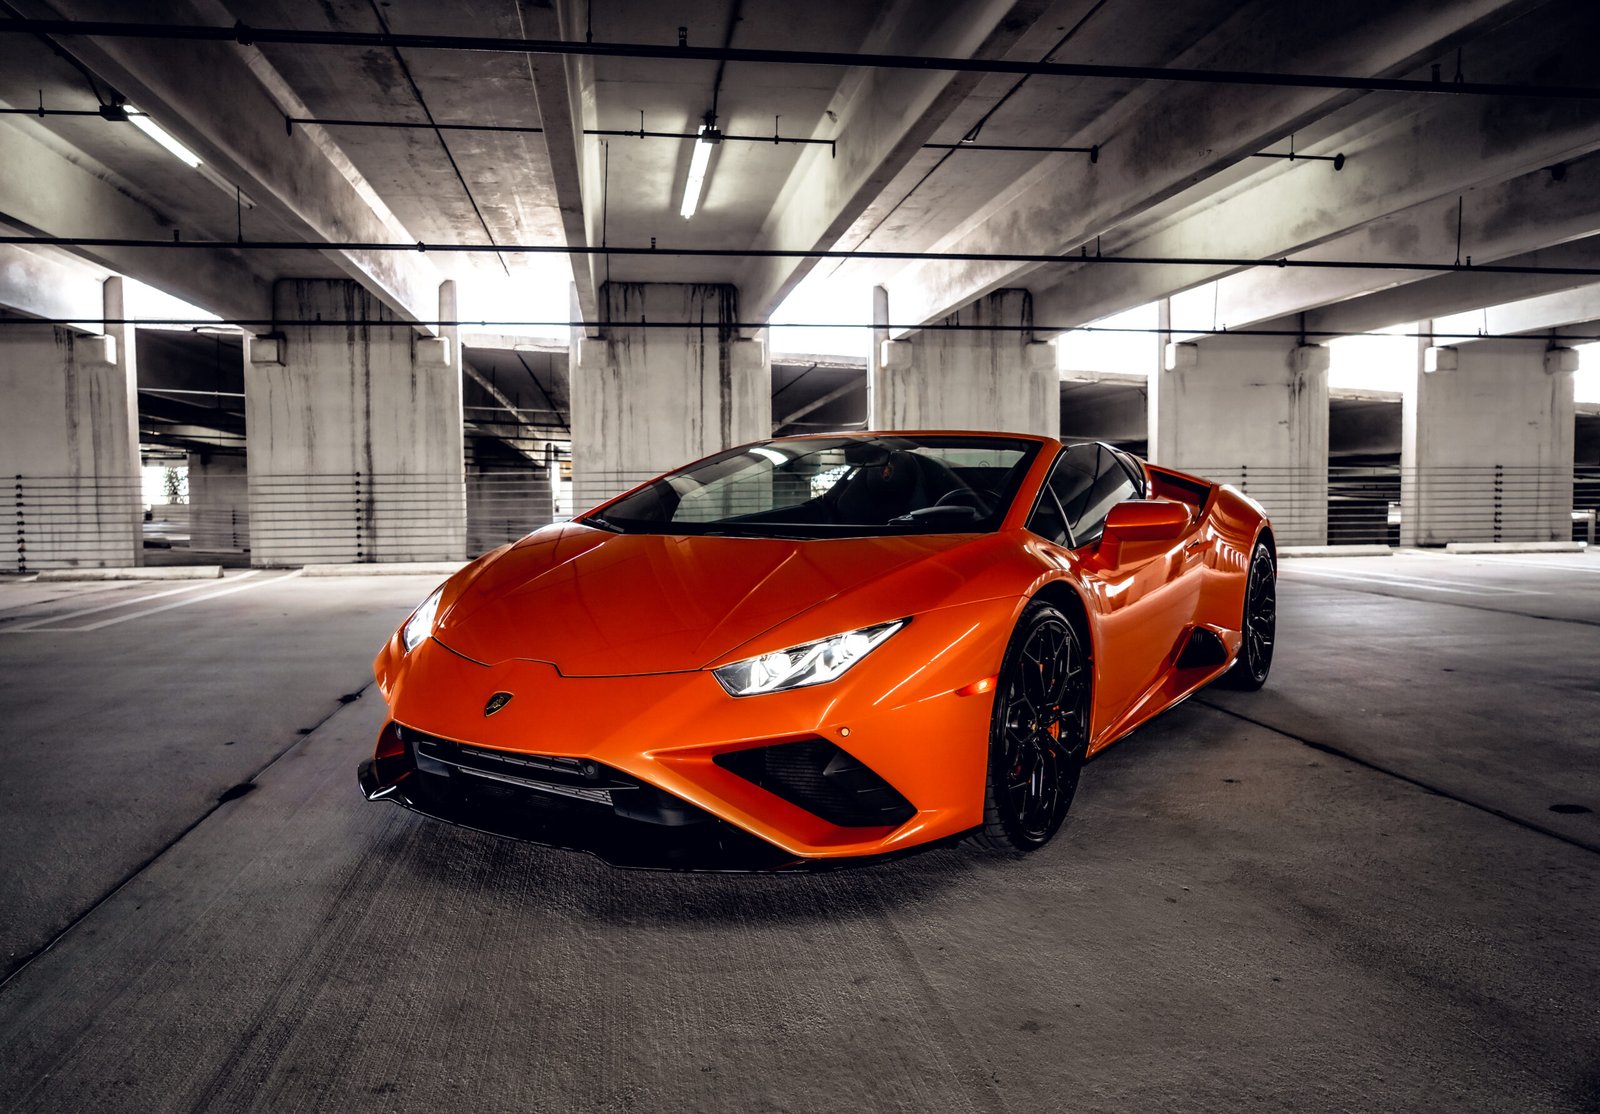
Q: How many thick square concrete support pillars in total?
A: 6